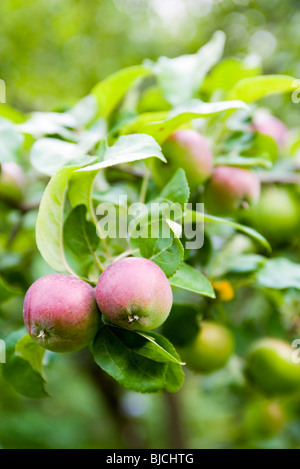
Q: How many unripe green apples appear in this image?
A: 4